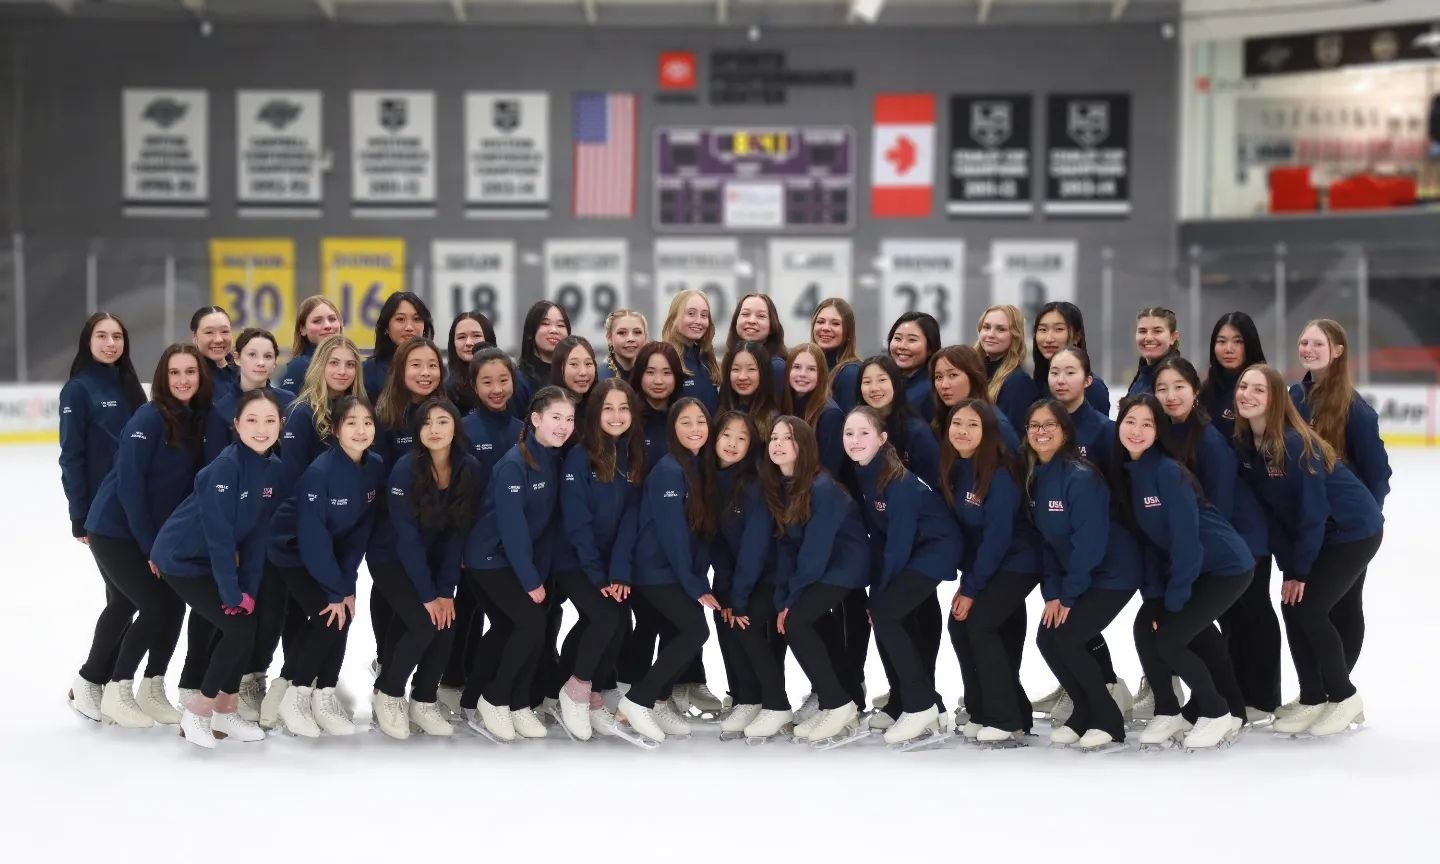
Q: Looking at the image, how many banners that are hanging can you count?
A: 14